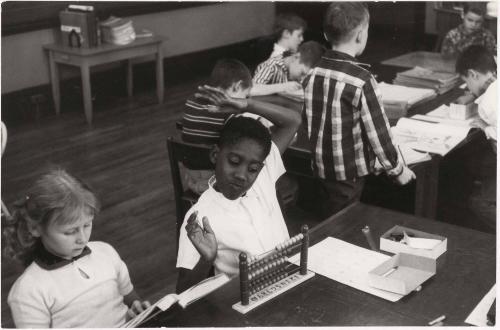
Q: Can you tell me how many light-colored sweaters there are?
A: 1